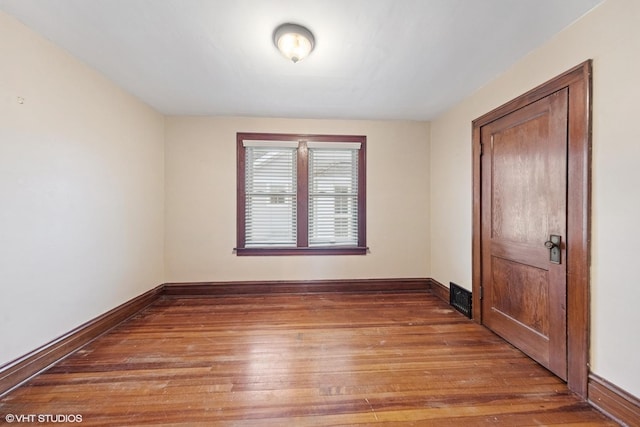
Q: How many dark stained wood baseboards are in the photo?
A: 4